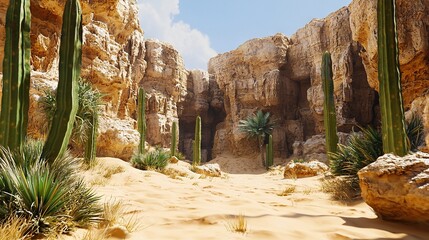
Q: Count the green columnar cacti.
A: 9